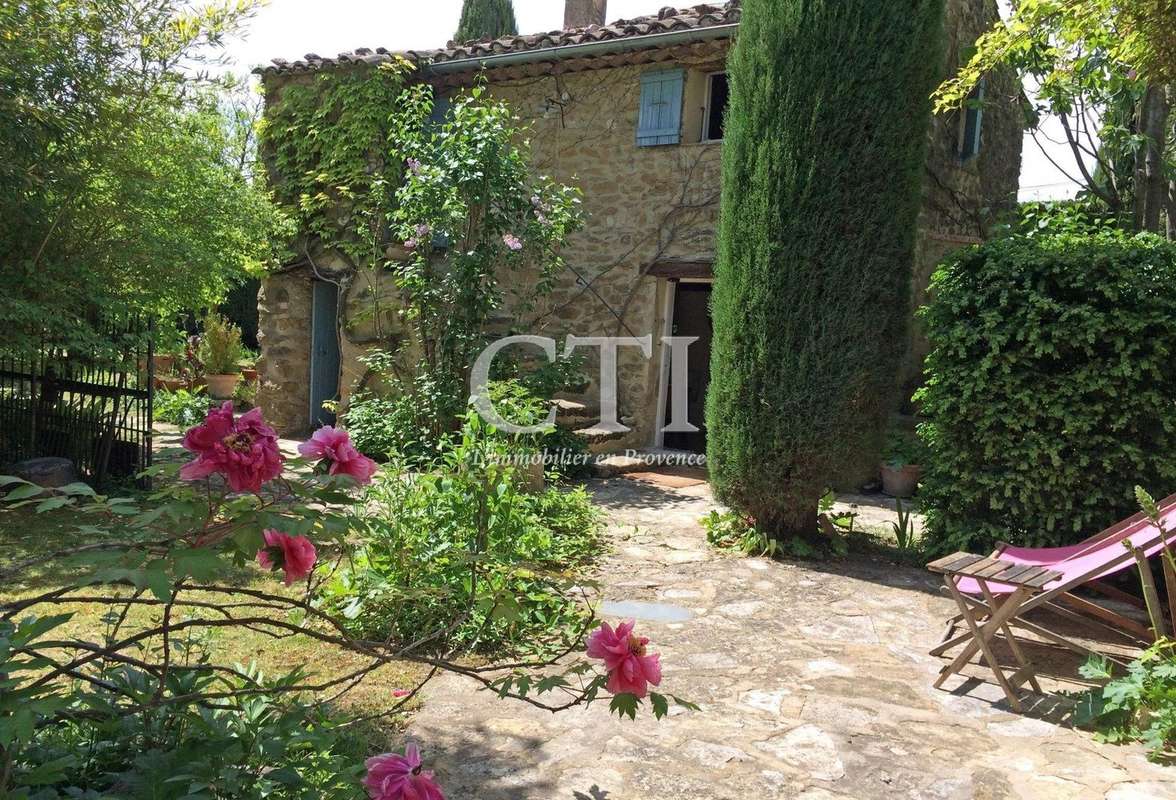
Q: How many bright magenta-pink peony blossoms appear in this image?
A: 5